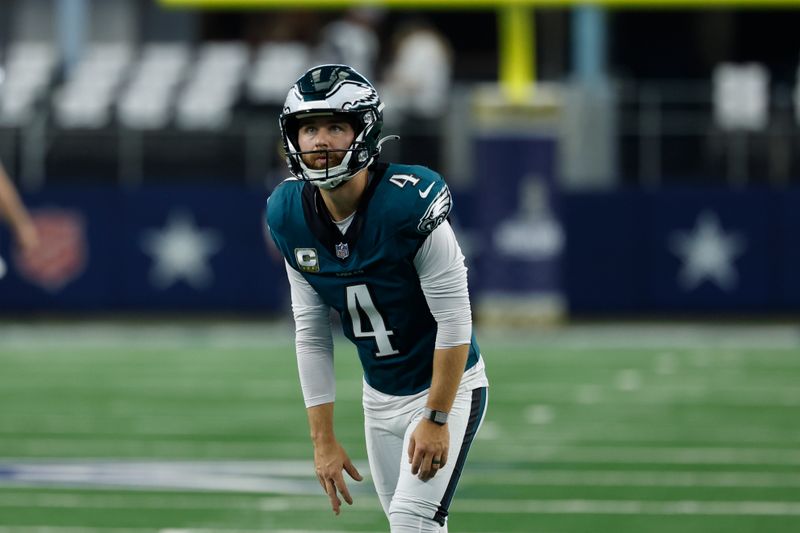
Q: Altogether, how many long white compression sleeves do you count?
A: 2